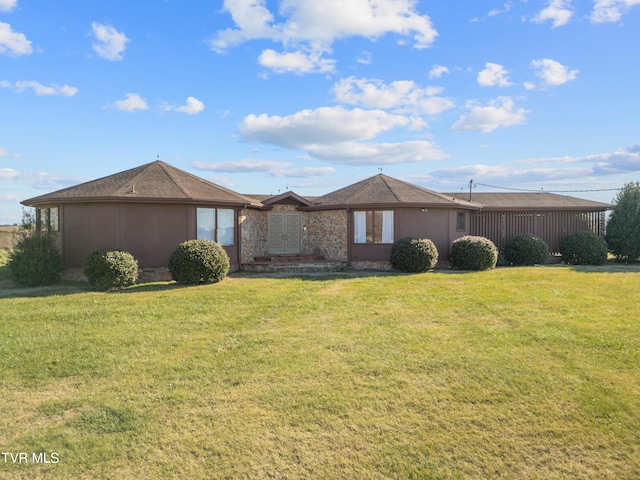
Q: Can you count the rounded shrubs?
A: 6